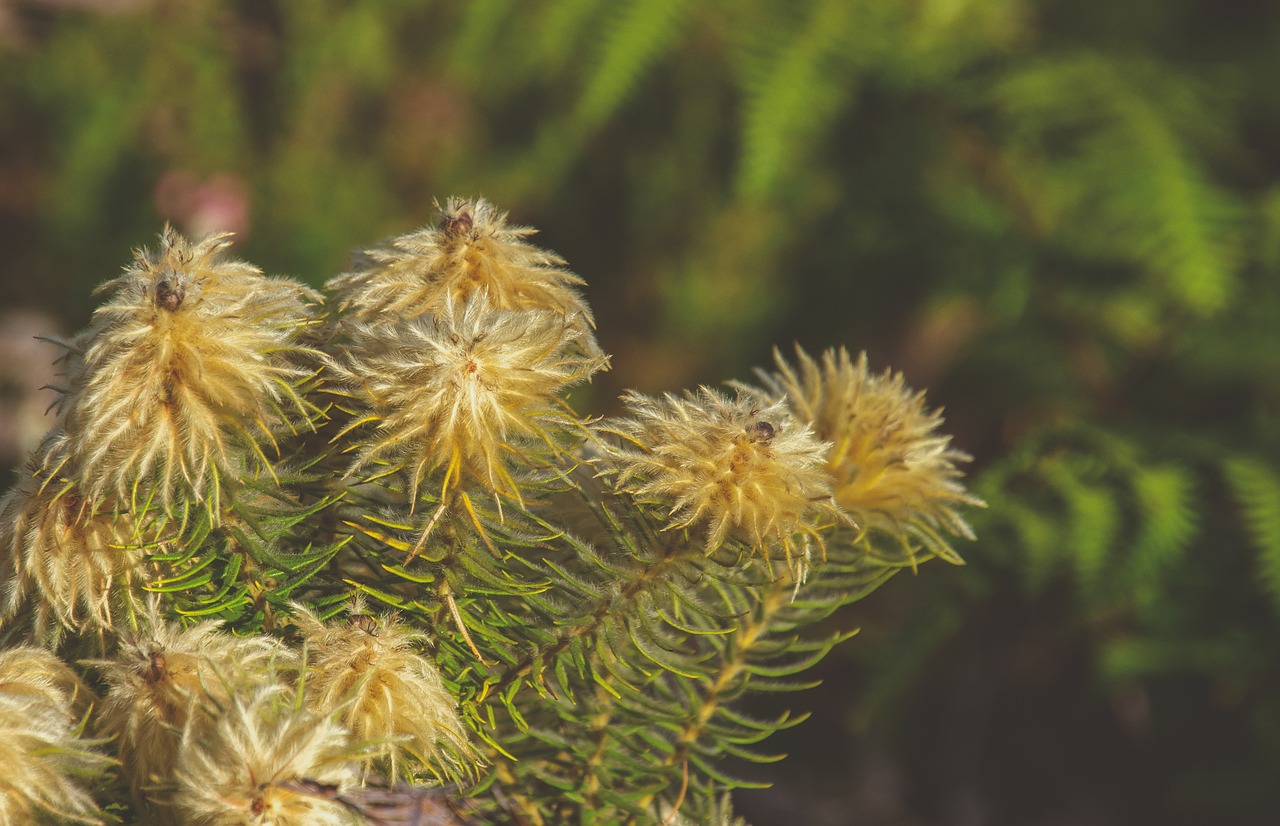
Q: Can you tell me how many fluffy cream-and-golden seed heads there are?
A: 10